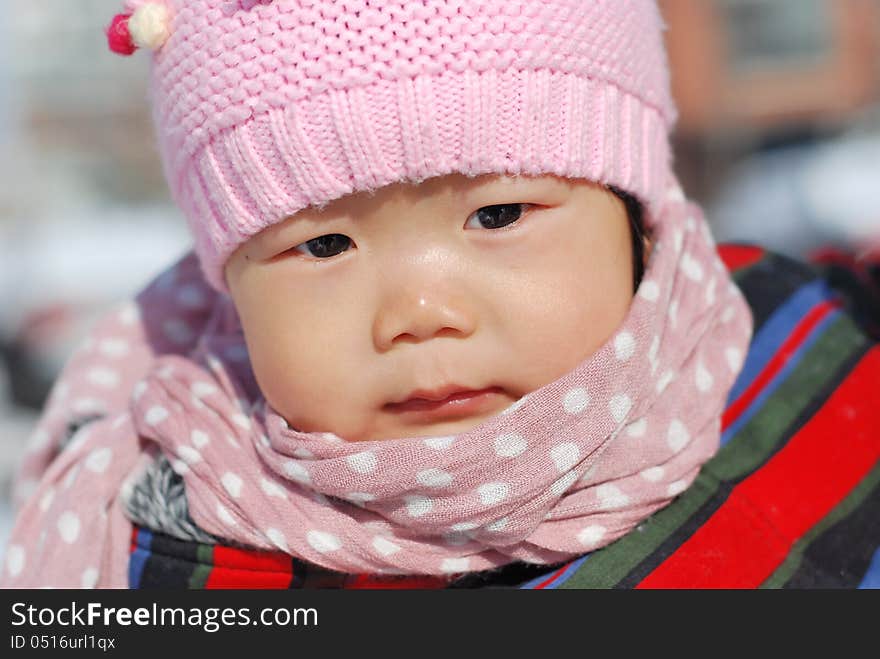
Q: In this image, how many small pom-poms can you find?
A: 2